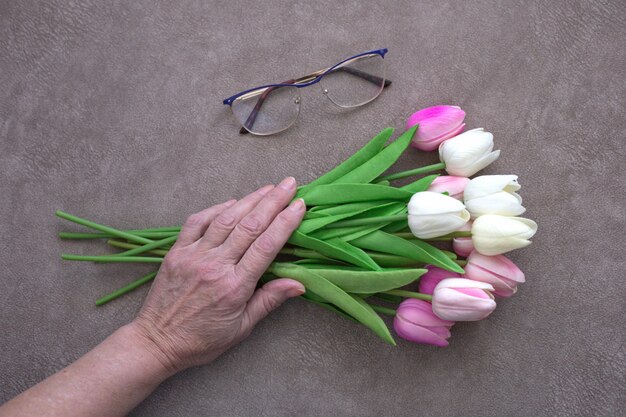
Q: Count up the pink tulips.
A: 7